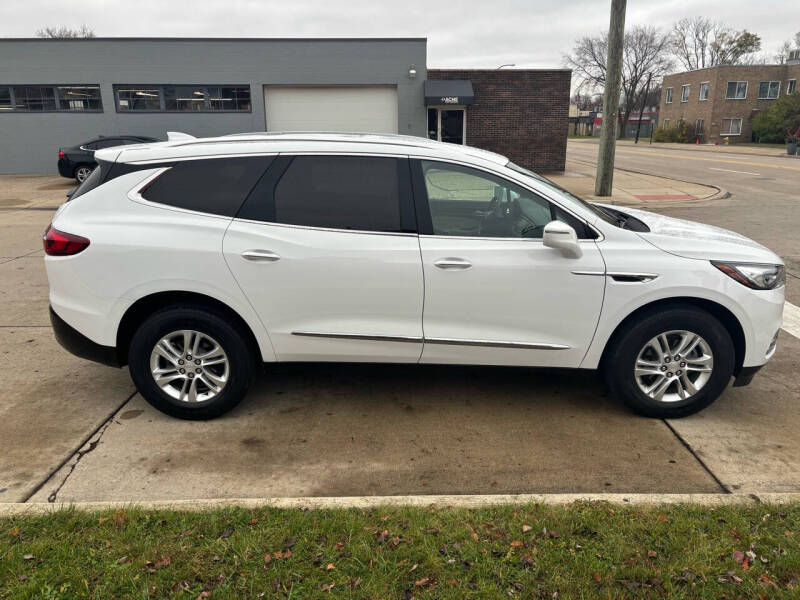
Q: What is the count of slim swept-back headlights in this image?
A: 1